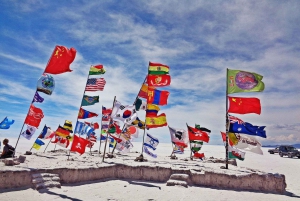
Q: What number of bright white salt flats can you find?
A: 1